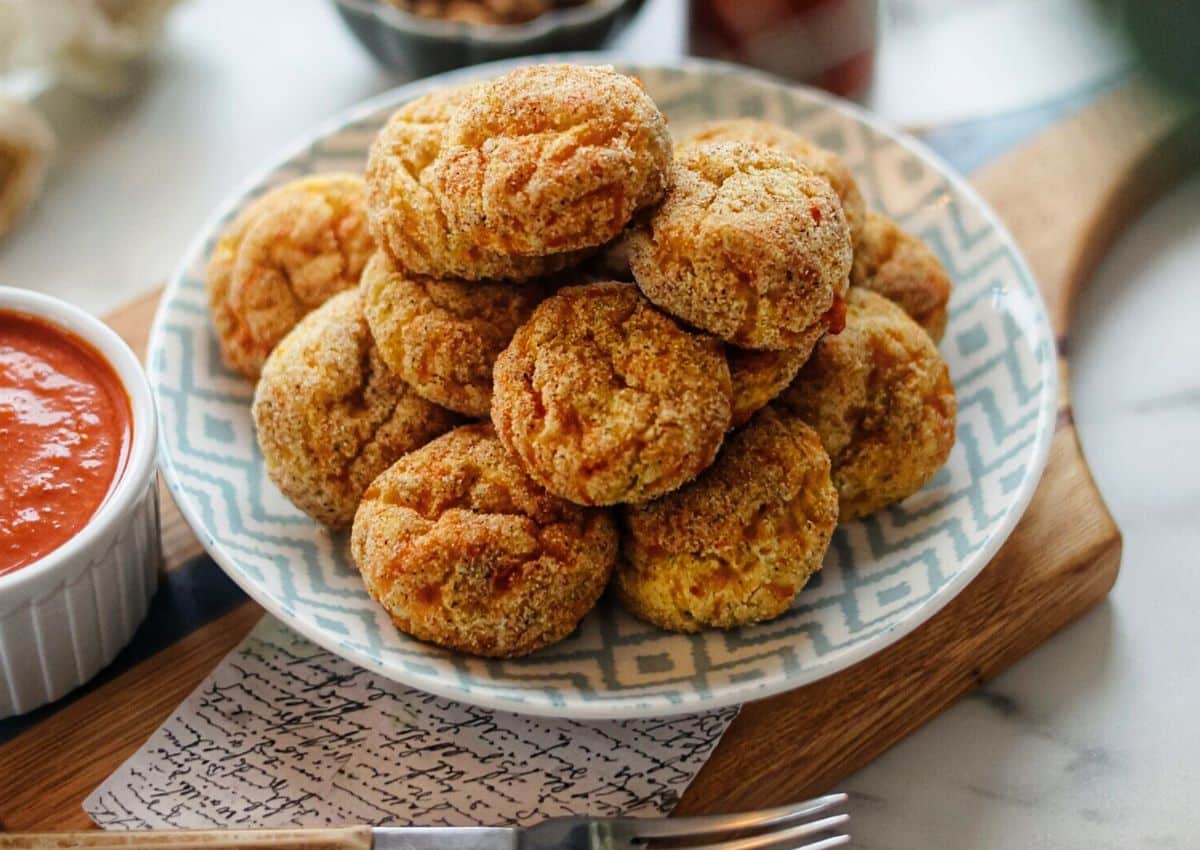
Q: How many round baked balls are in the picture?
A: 13